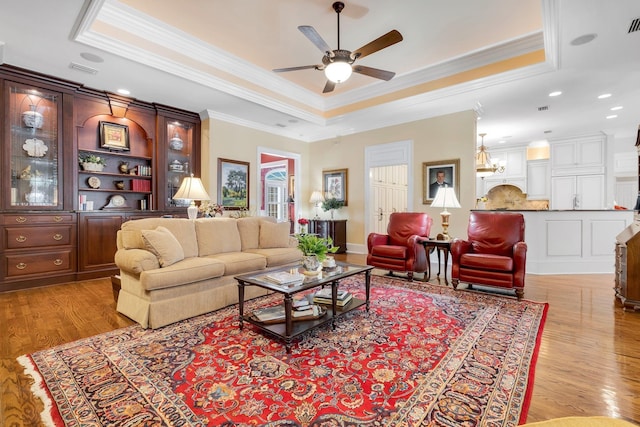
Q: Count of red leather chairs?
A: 2